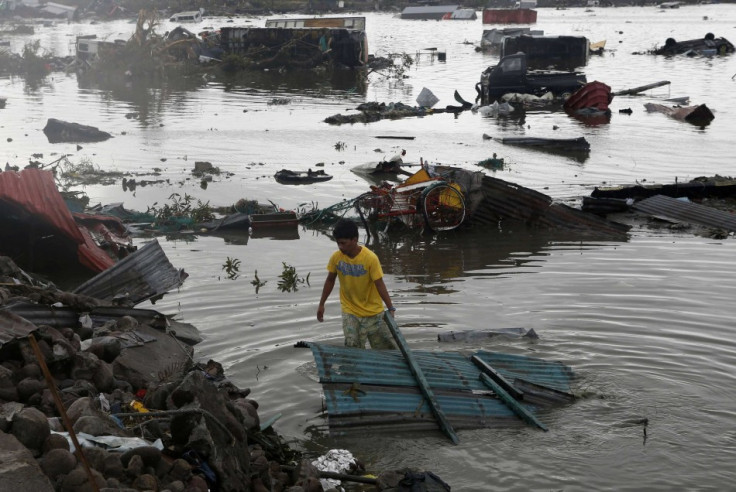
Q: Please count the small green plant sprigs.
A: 3